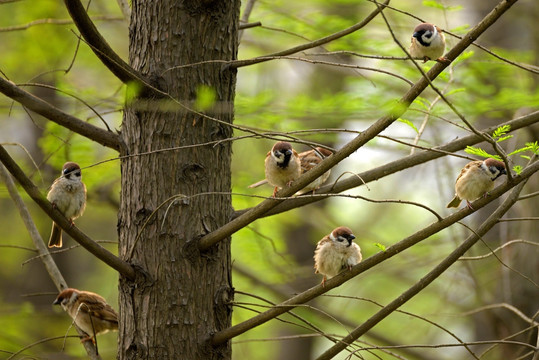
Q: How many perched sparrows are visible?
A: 7